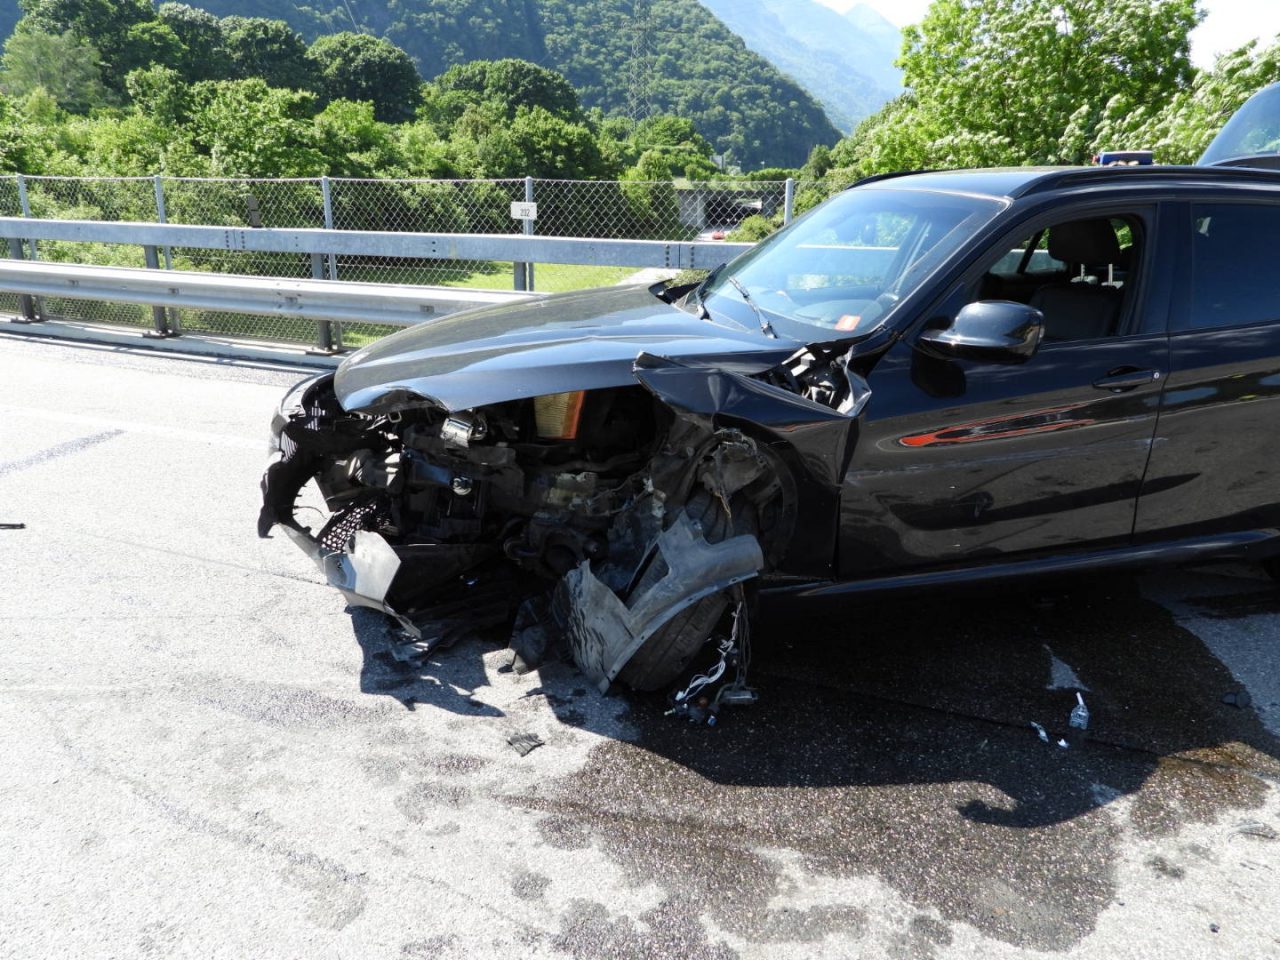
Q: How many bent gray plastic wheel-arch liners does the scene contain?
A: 1